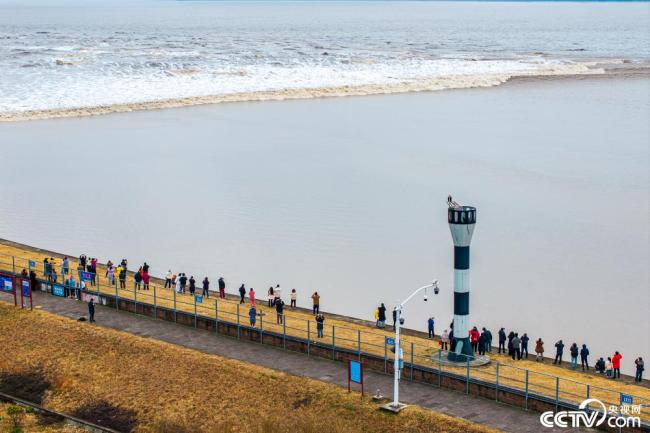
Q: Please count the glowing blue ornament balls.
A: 0